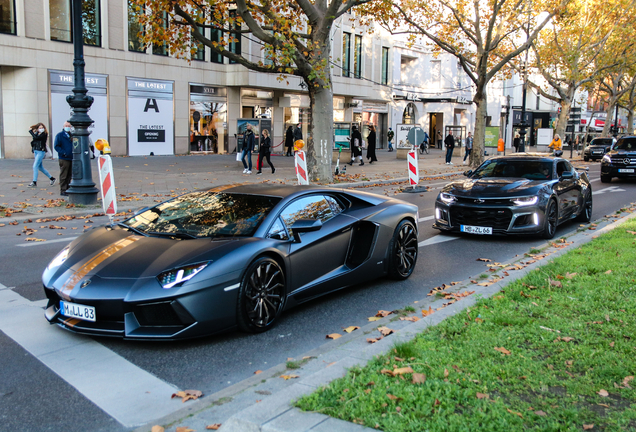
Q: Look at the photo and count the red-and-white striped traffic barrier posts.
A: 3